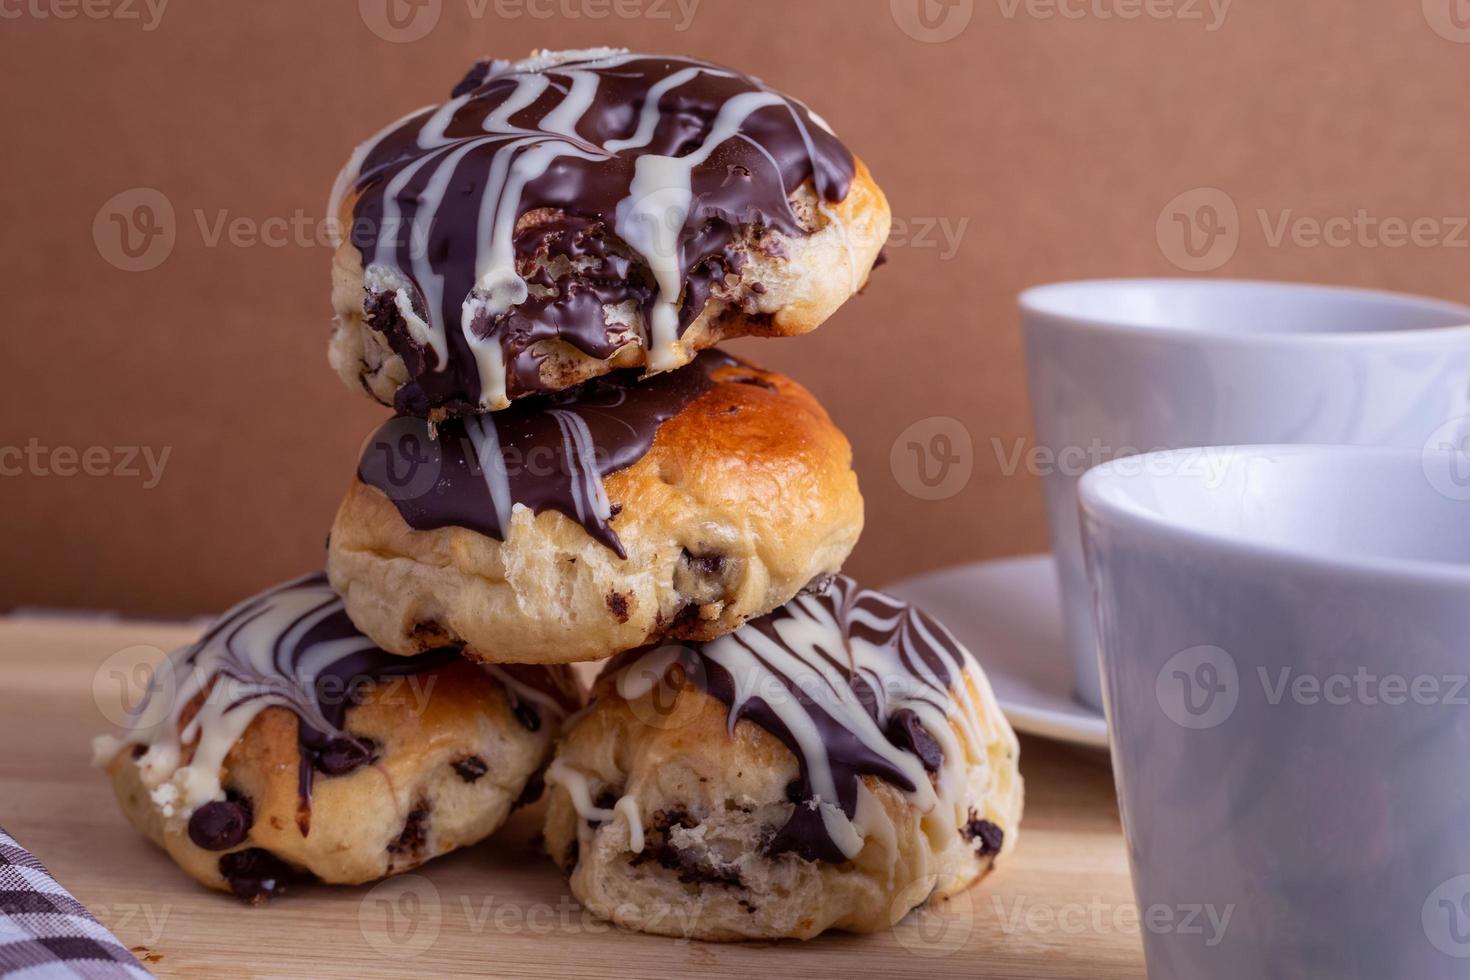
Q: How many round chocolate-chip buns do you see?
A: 4